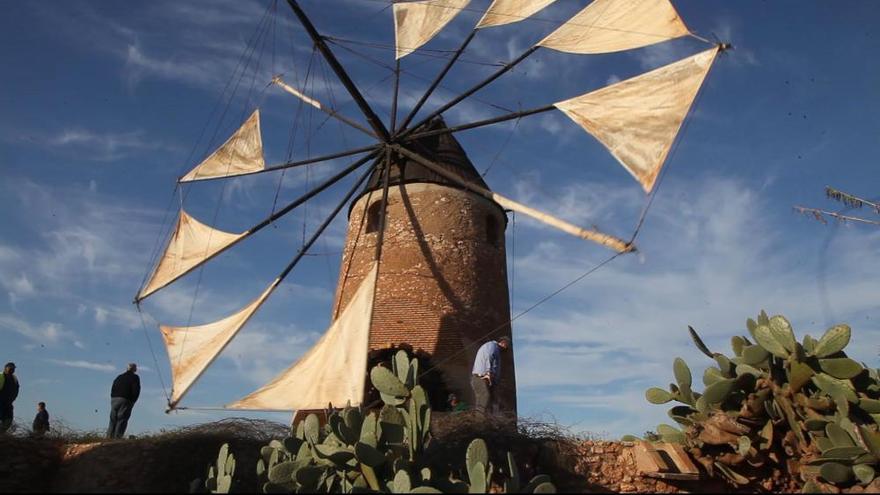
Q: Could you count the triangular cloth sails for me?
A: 8